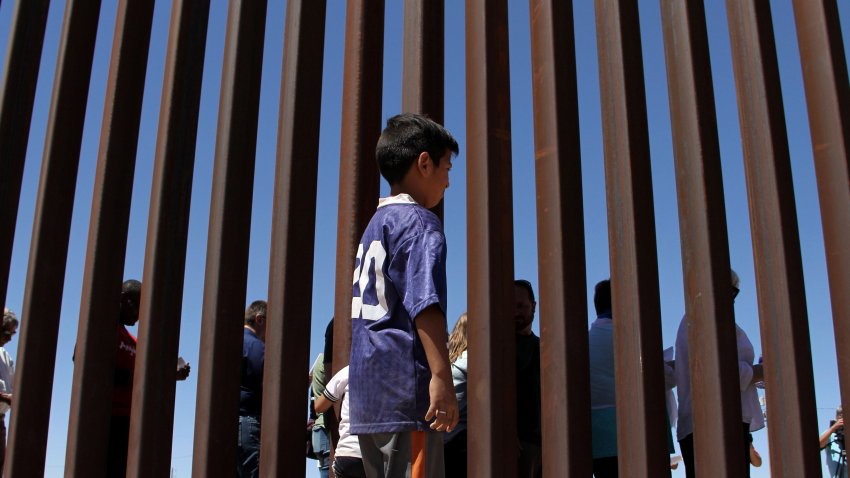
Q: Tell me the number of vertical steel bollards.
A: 14